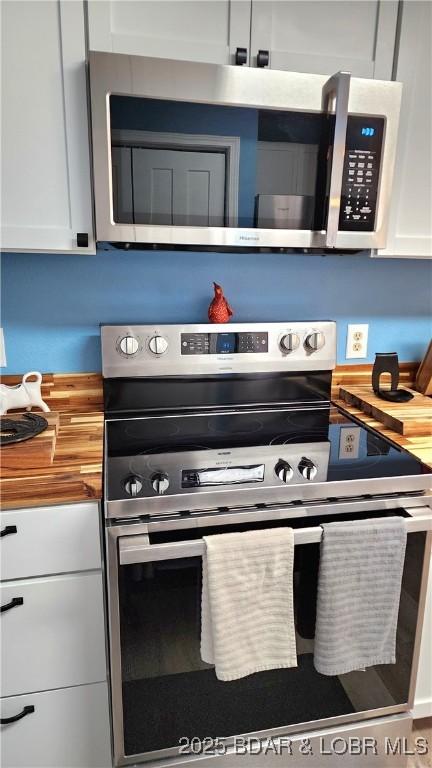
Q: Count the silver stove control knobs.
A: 4